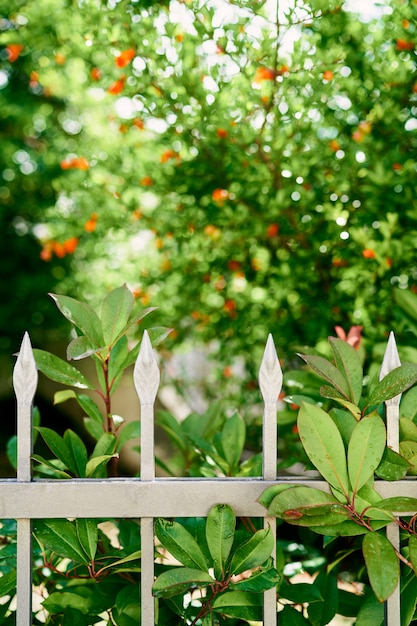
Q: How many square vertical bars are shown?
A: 4